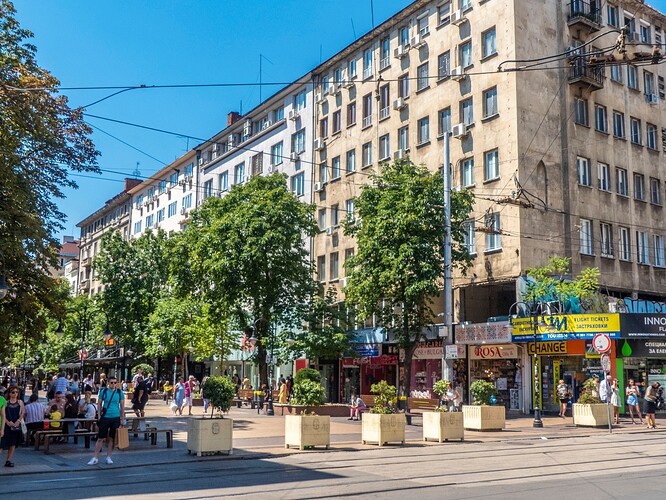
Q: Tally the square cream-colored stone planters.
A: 6